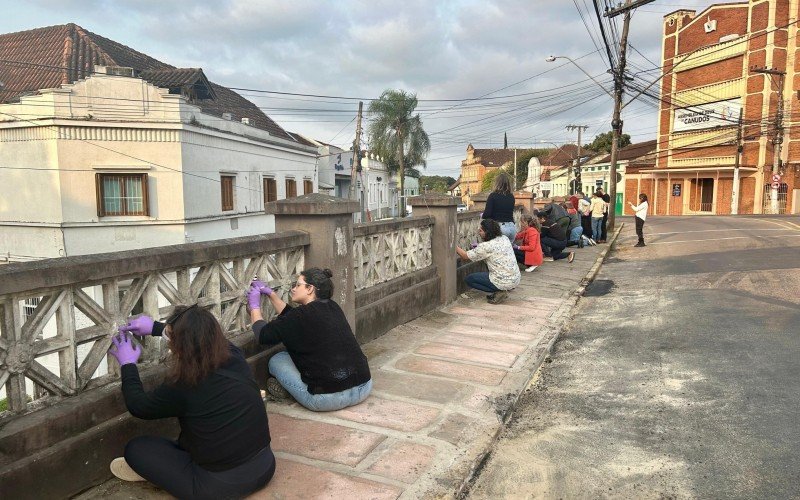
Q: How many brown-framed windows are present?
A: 5